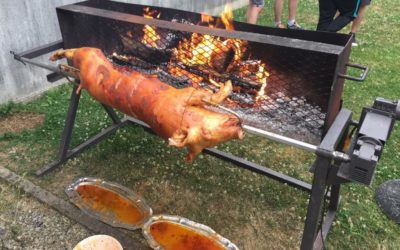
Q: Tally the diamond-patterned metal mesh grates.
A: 1